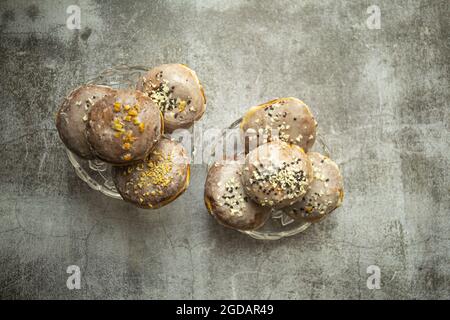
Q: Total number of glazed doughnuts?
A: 8